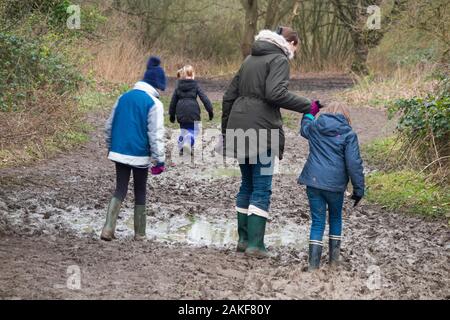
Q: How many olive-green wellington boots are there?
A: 2